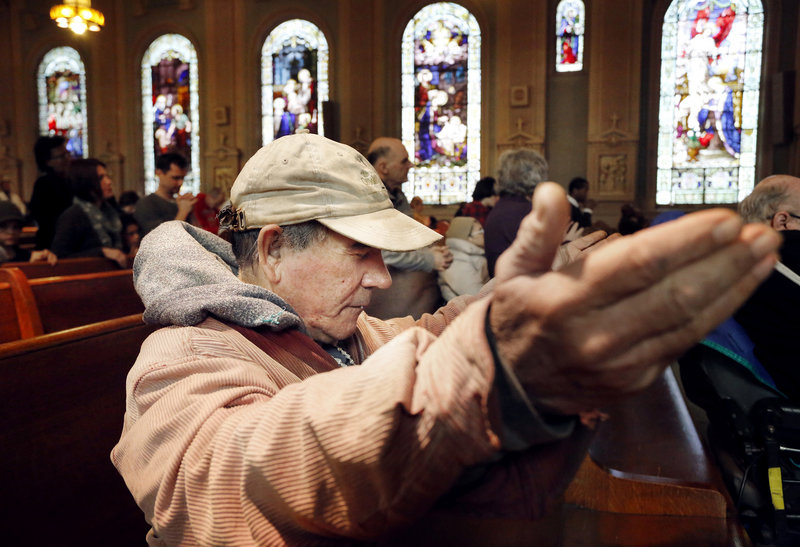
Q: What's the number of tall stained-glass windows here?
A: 5